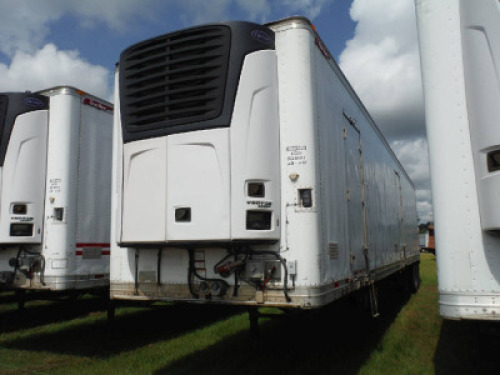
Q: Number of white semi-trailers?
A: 3